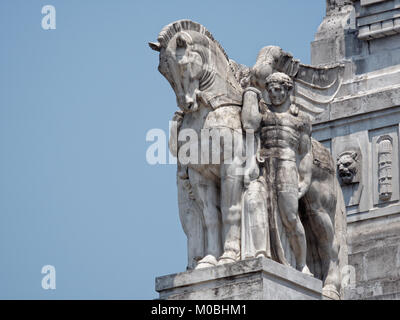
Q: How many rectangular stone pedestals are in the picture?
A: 1